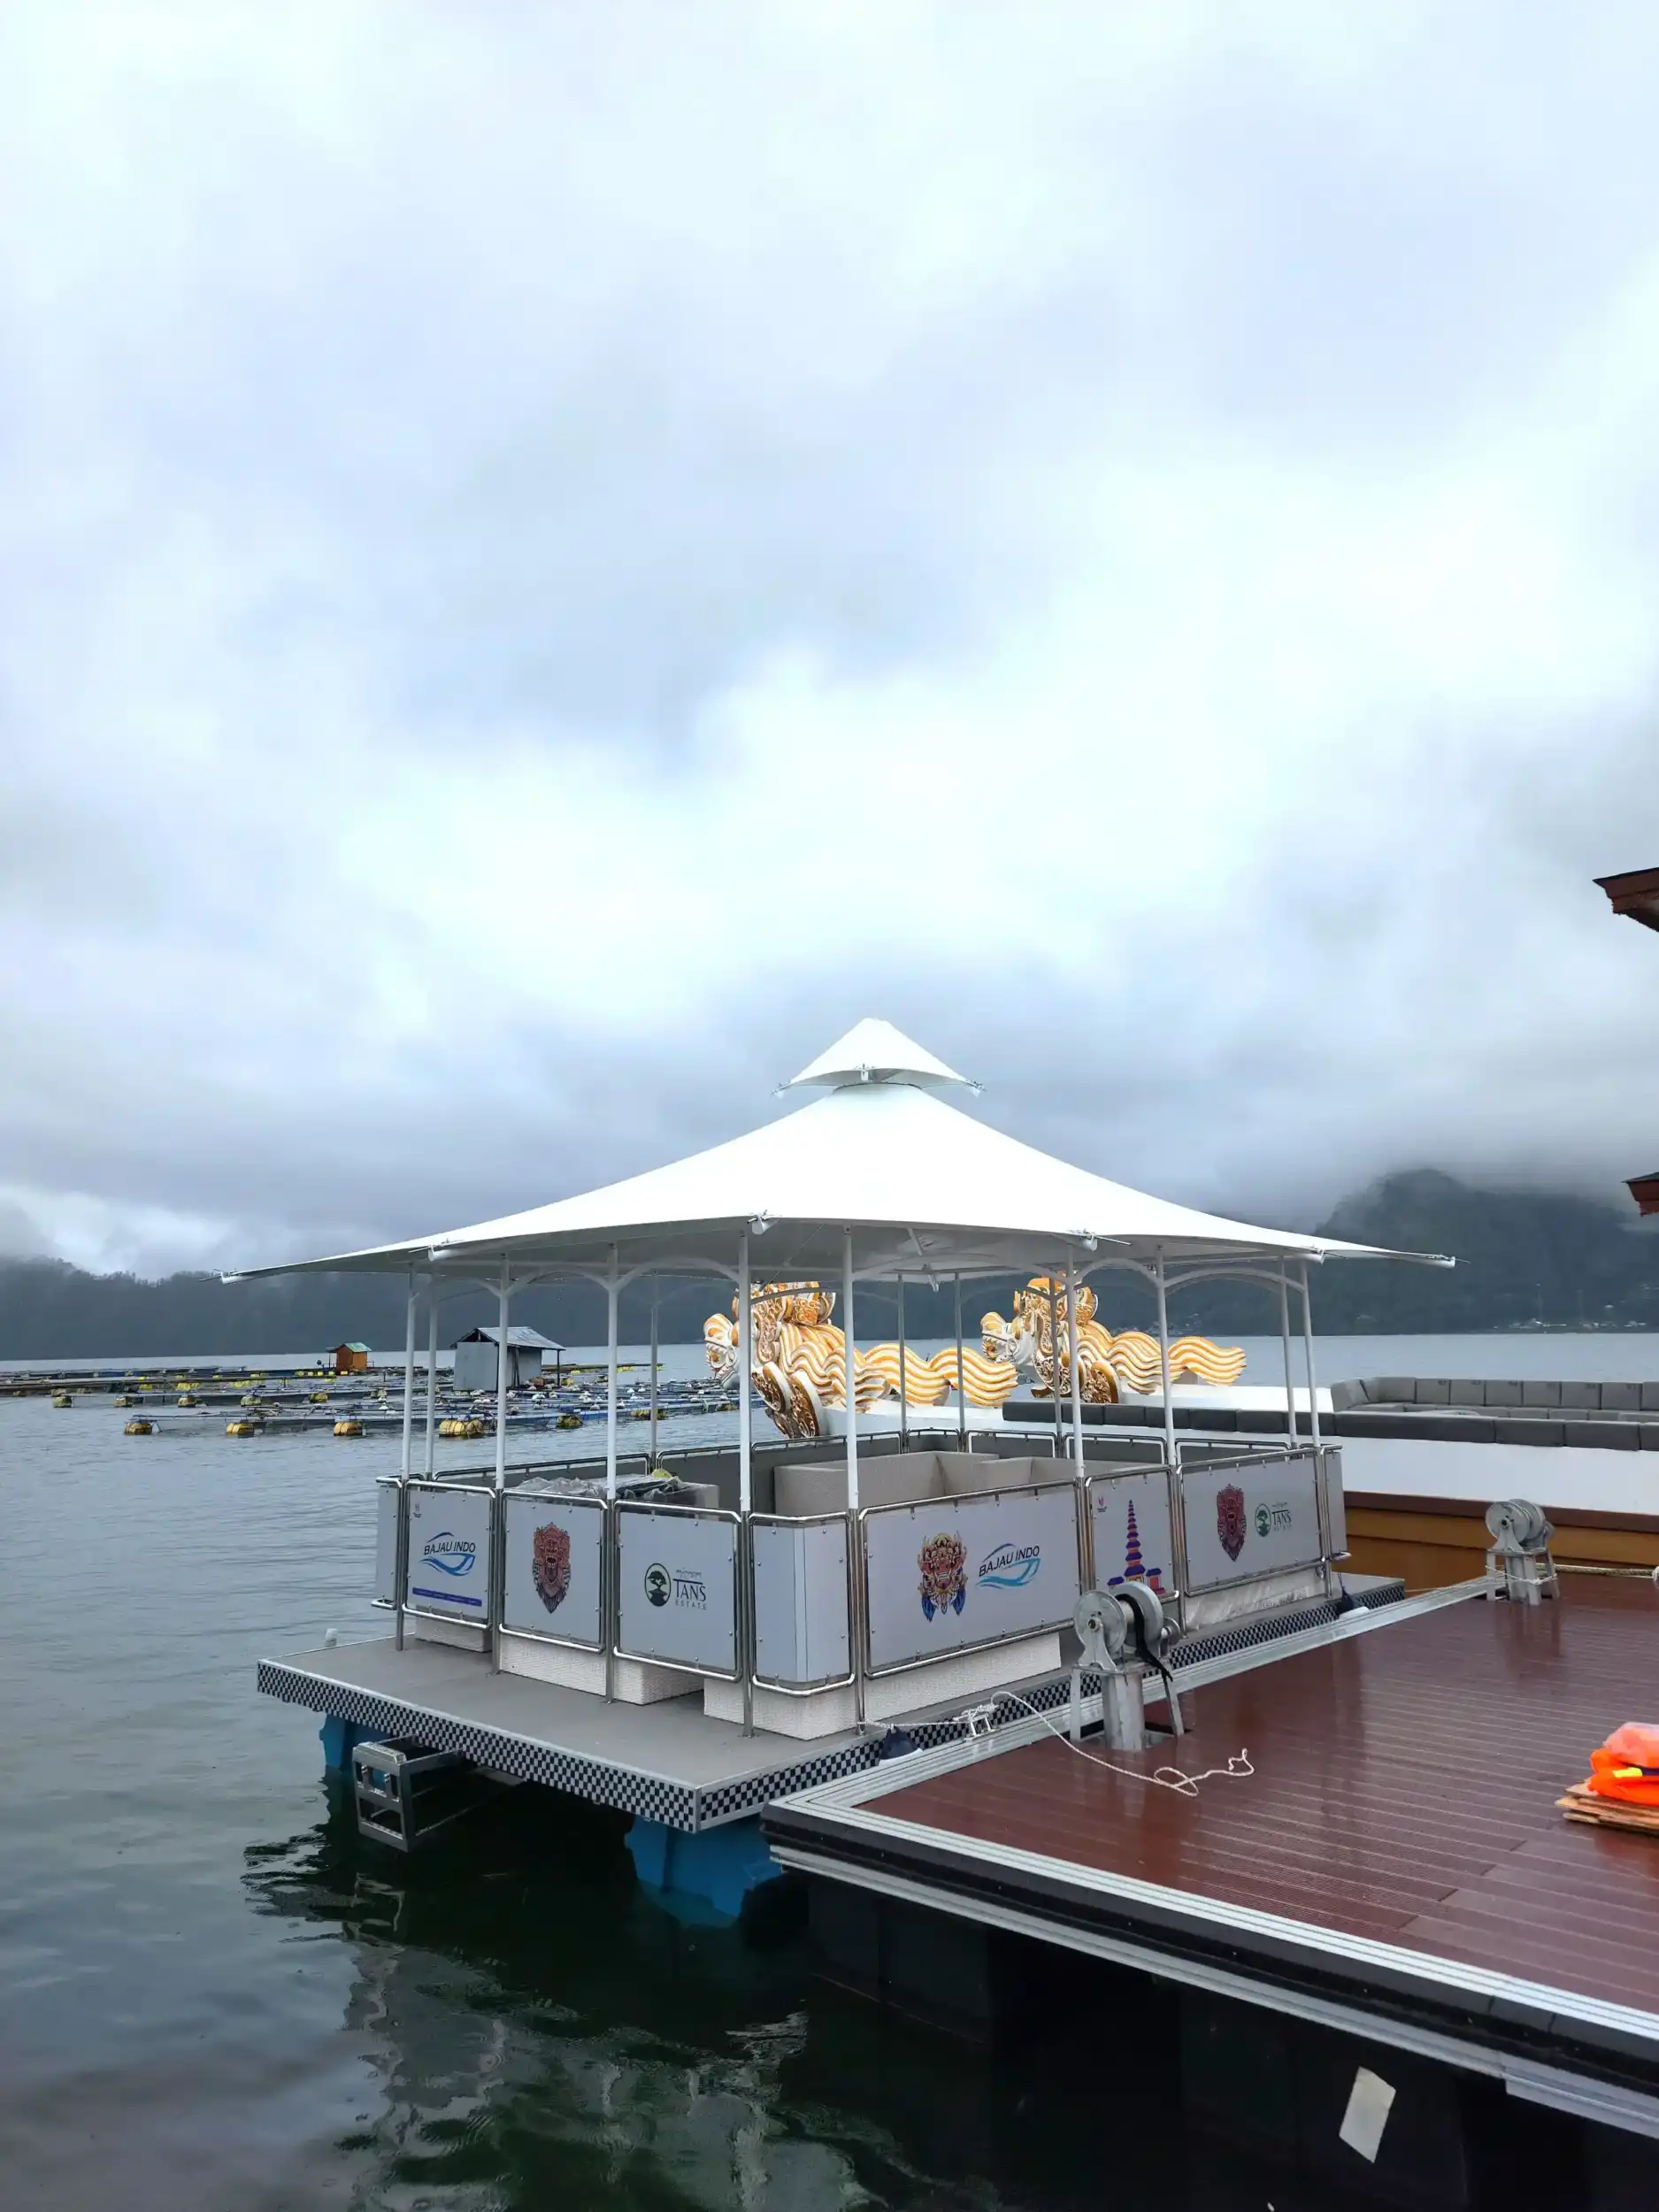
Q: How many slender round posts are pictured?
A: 14